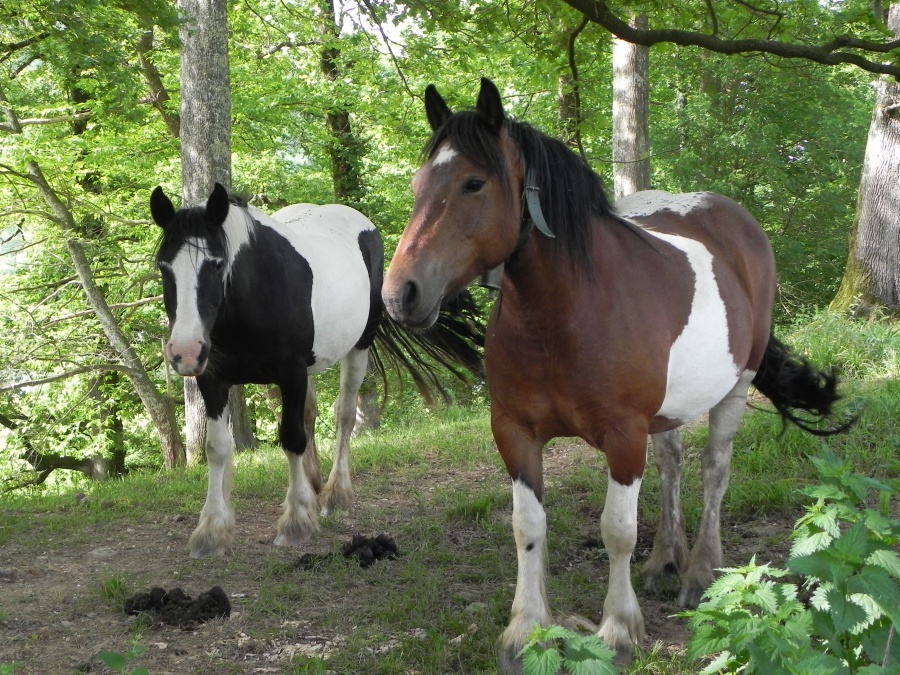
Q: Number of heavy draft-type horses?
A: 2